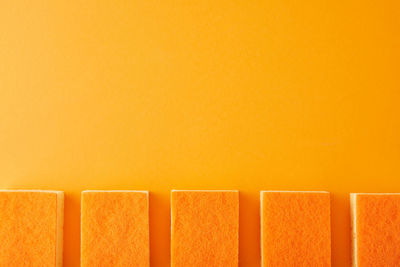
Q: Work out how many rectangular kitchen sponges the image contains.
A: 5